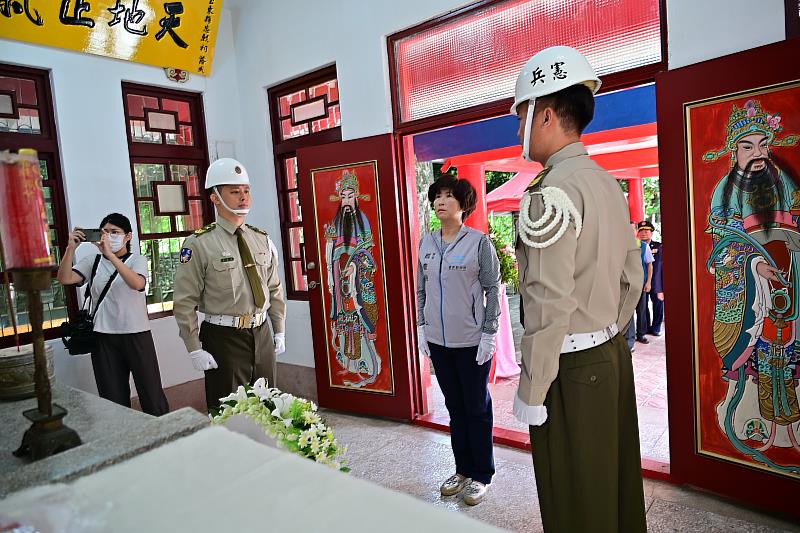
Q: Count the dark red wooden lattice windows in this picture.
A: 3